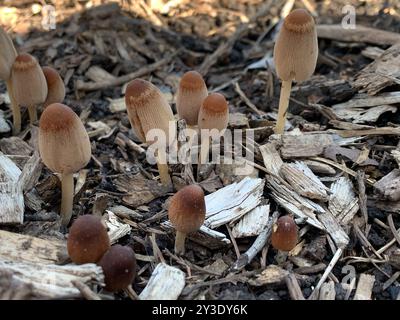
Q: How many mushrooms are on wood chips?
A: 12